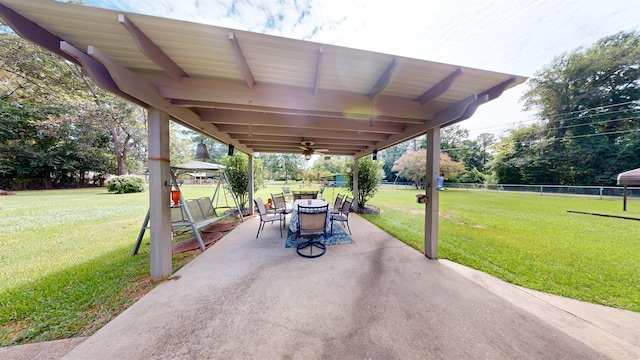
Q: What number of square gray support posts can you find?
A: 4